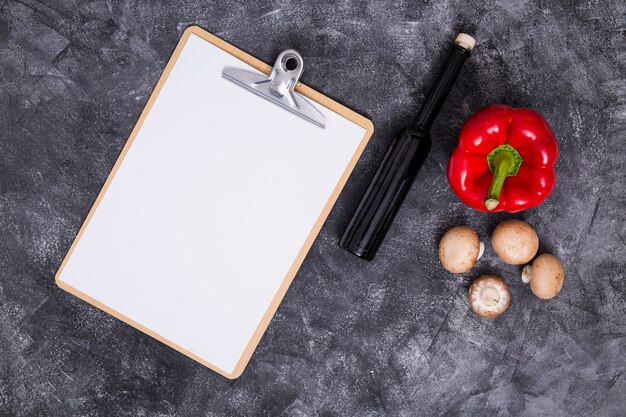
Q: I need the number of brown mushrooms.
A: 4